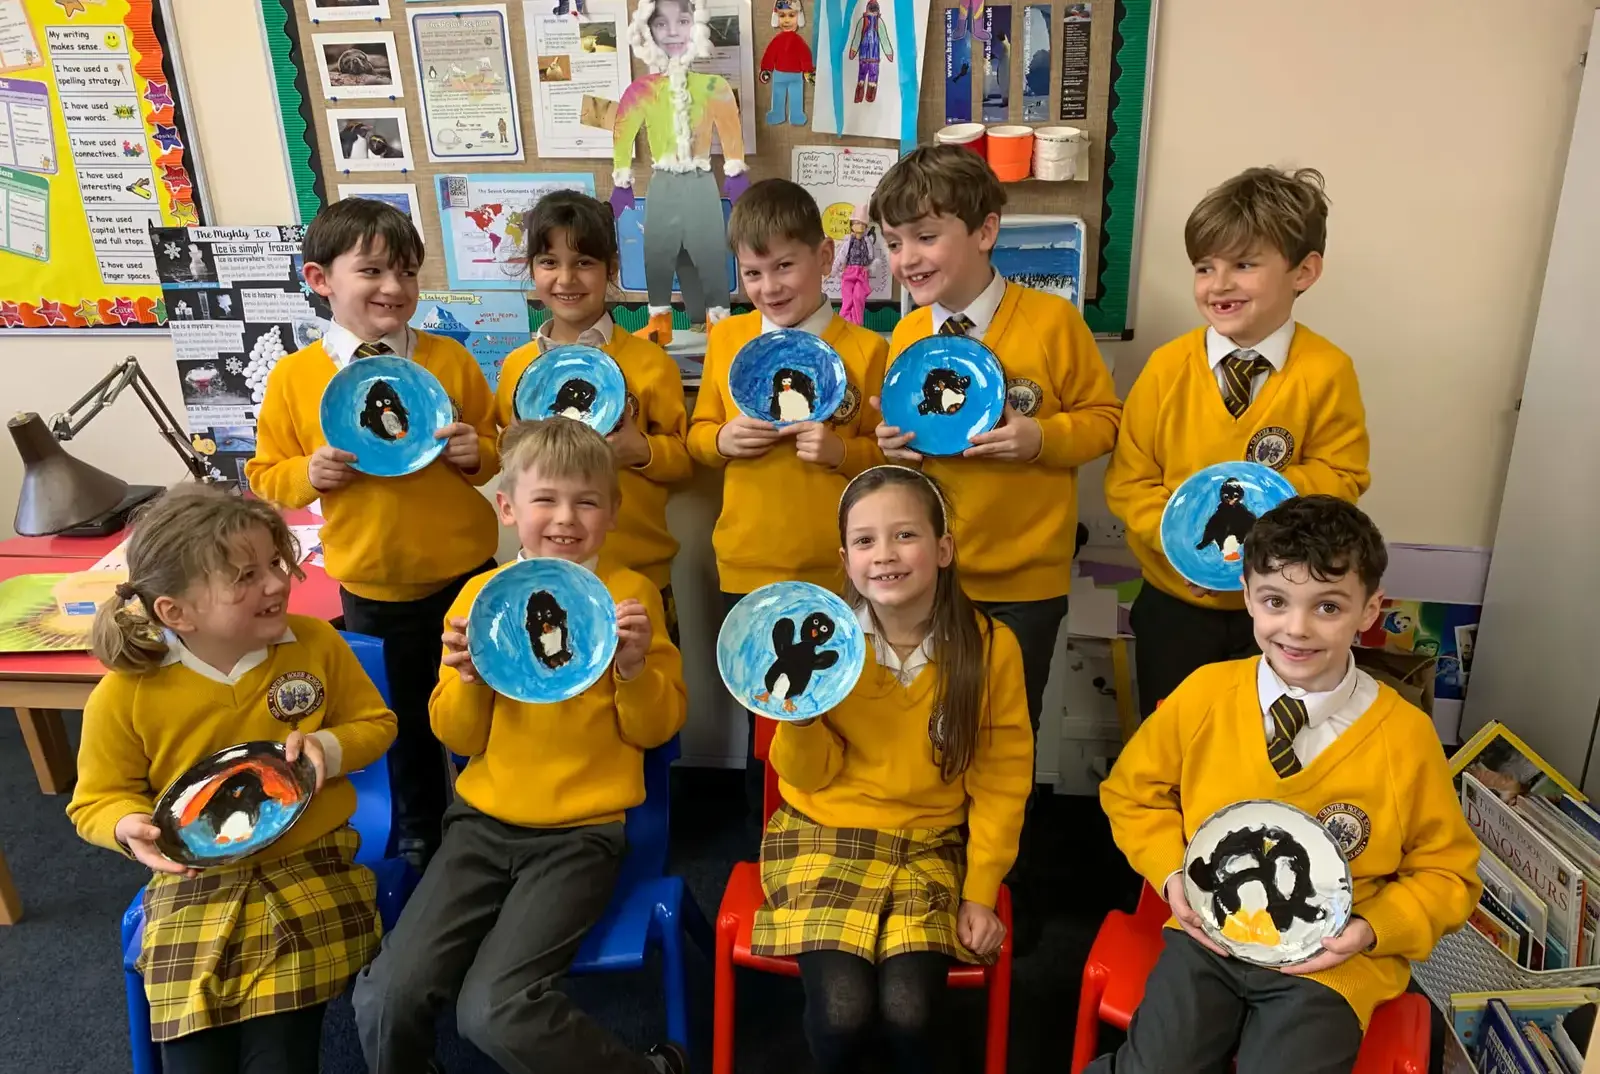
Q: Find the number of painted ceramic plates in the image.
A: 9